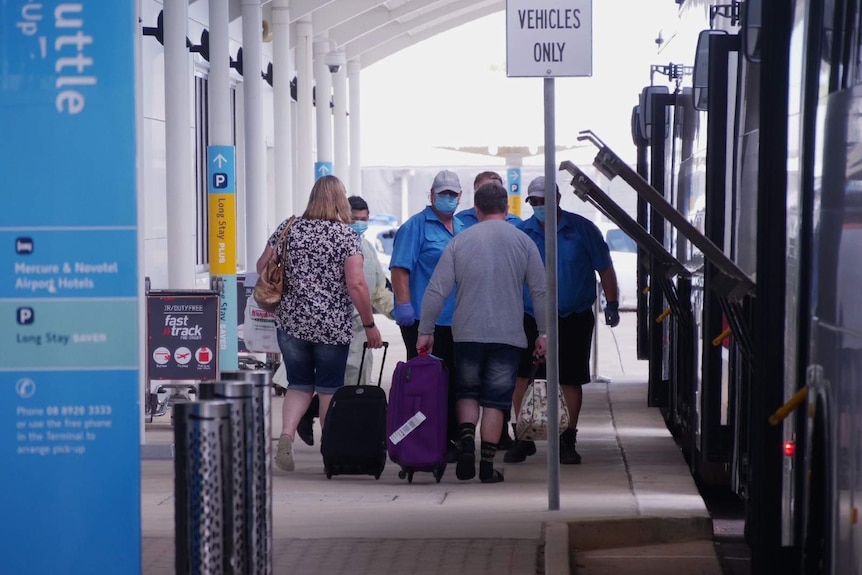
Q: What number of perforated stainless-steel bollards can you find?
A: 3